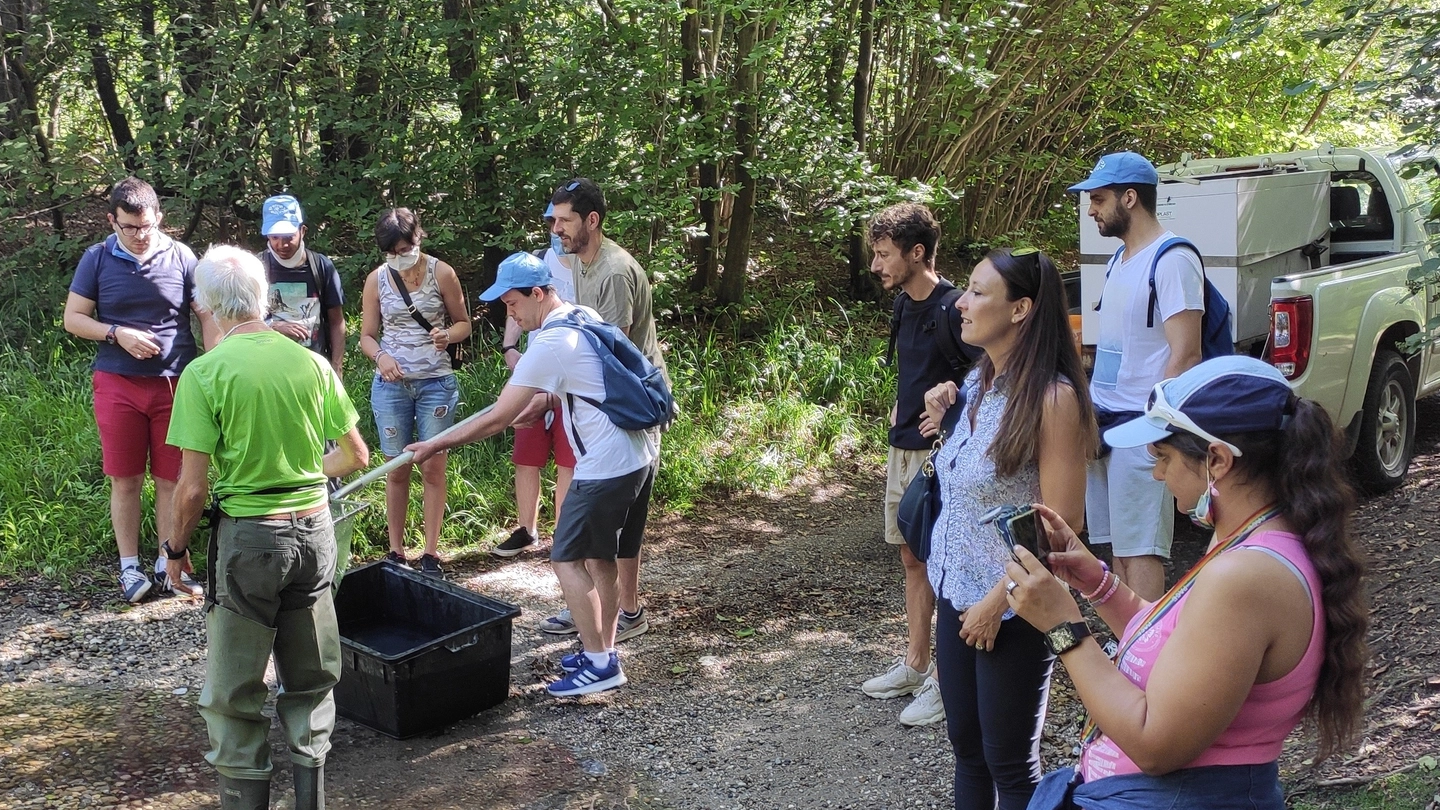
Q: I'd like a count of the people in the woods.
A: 11